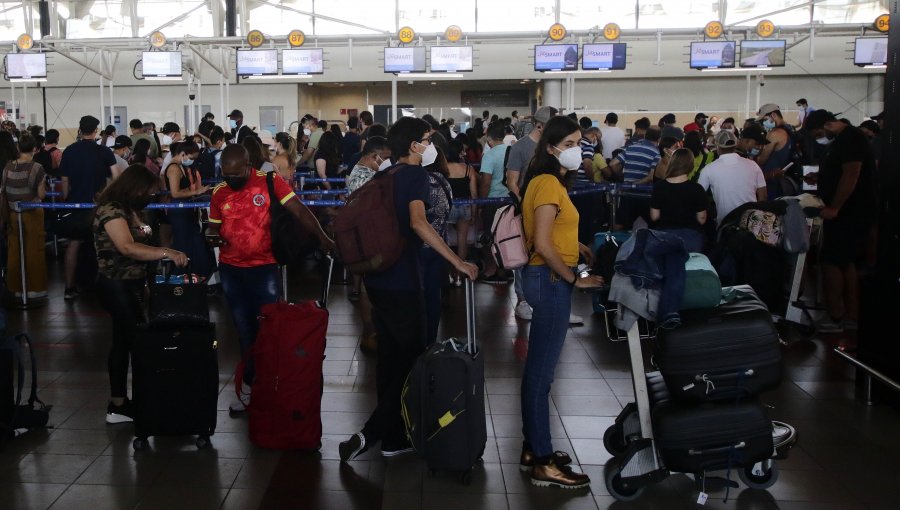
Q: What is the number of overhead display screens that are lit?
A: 11